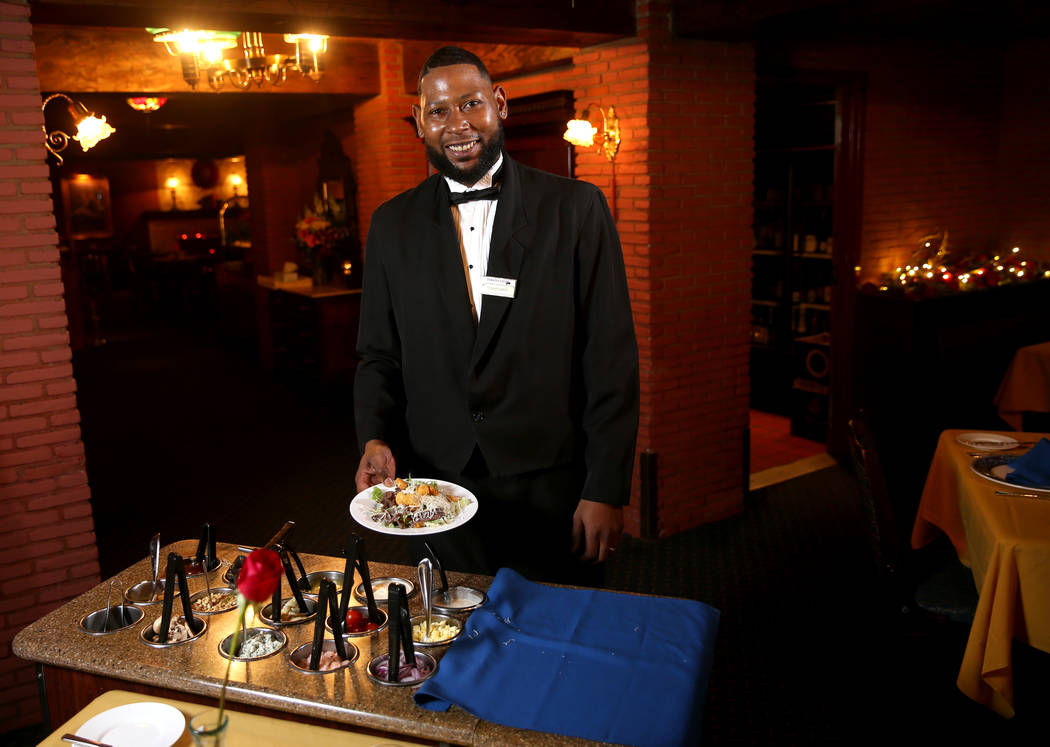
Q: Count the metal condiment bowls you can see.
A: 15